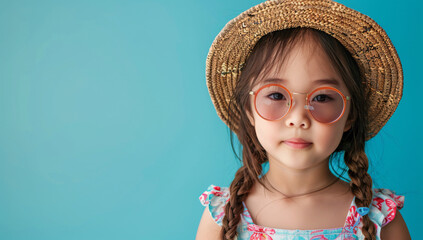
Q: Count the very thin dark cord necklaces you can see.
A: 1